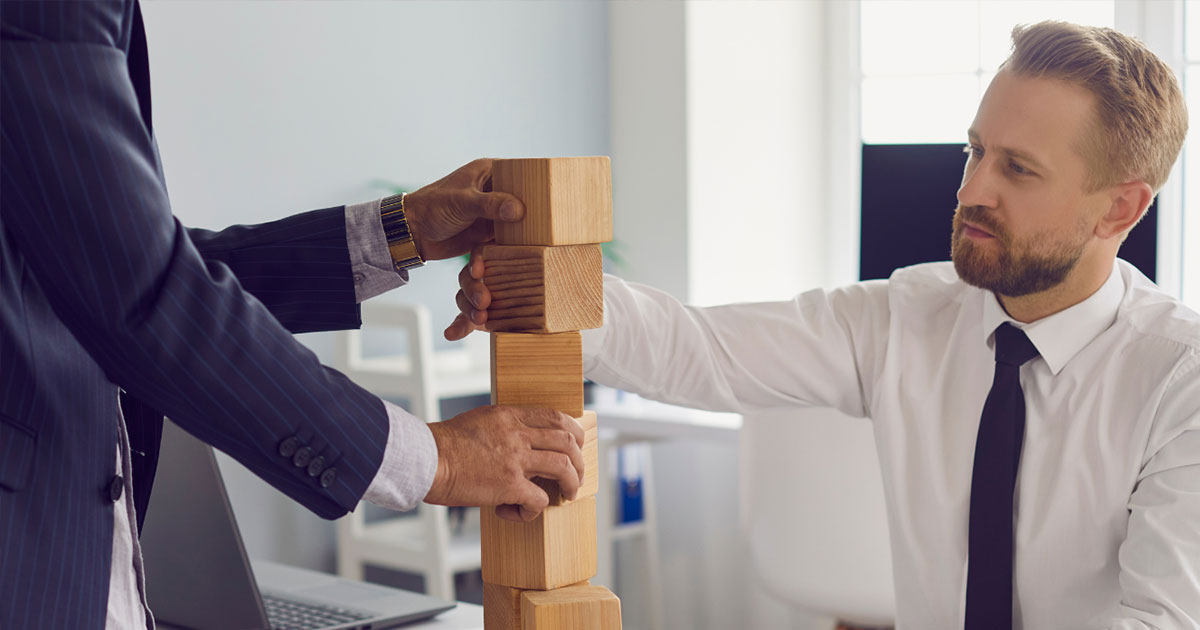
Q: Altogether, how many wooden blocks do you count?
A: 7